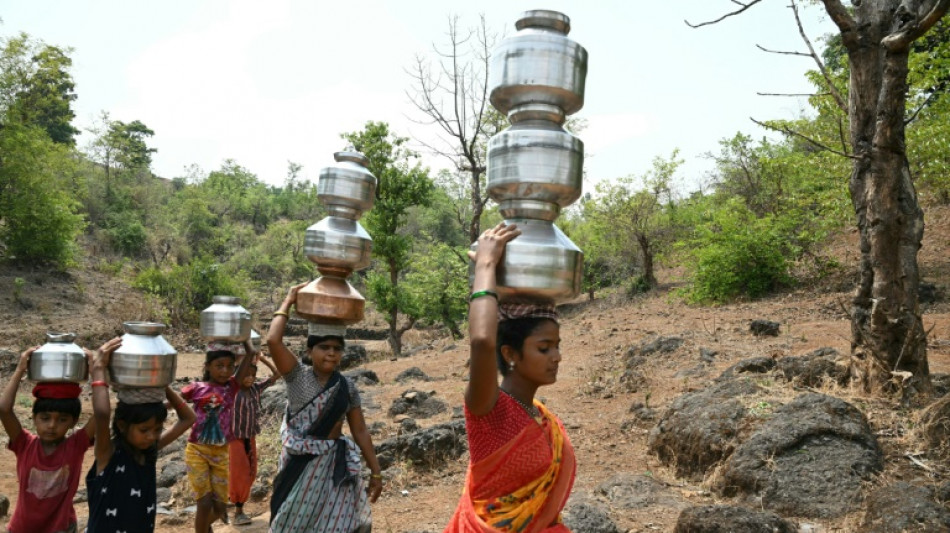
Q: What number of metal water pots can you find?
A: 10